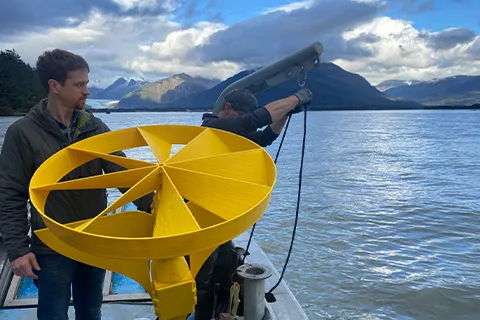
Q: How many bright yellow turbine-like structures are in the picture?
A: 1